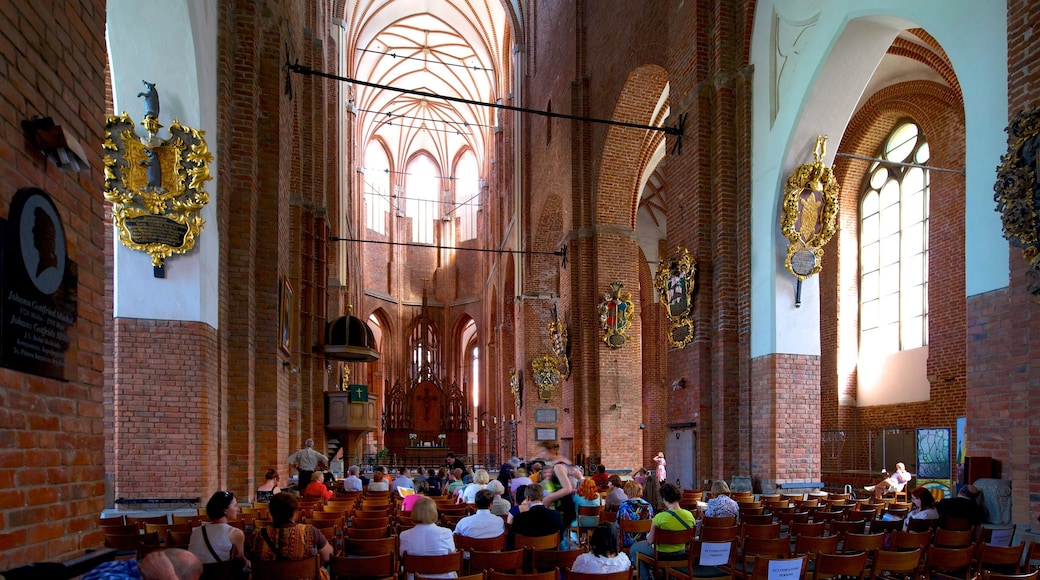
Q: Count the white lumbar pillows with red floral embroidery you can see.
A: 0